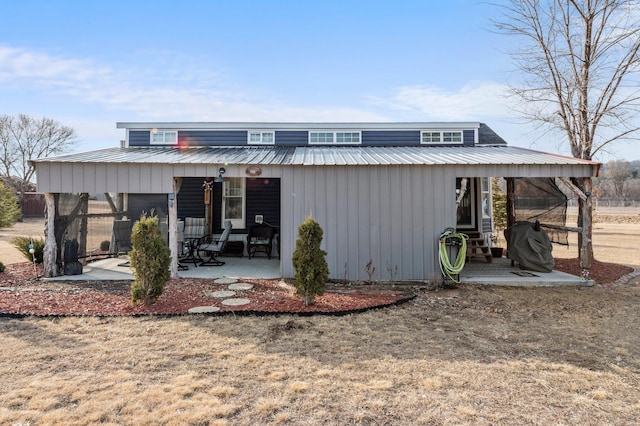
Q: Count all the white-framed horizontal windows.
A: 4